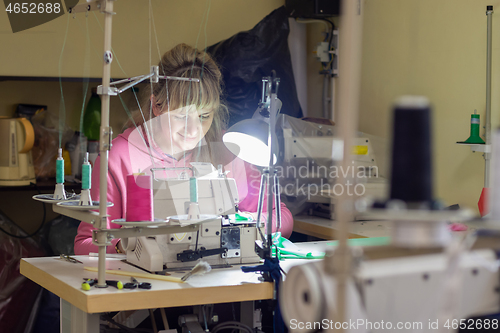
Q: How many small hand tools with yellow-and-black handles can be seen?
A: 2